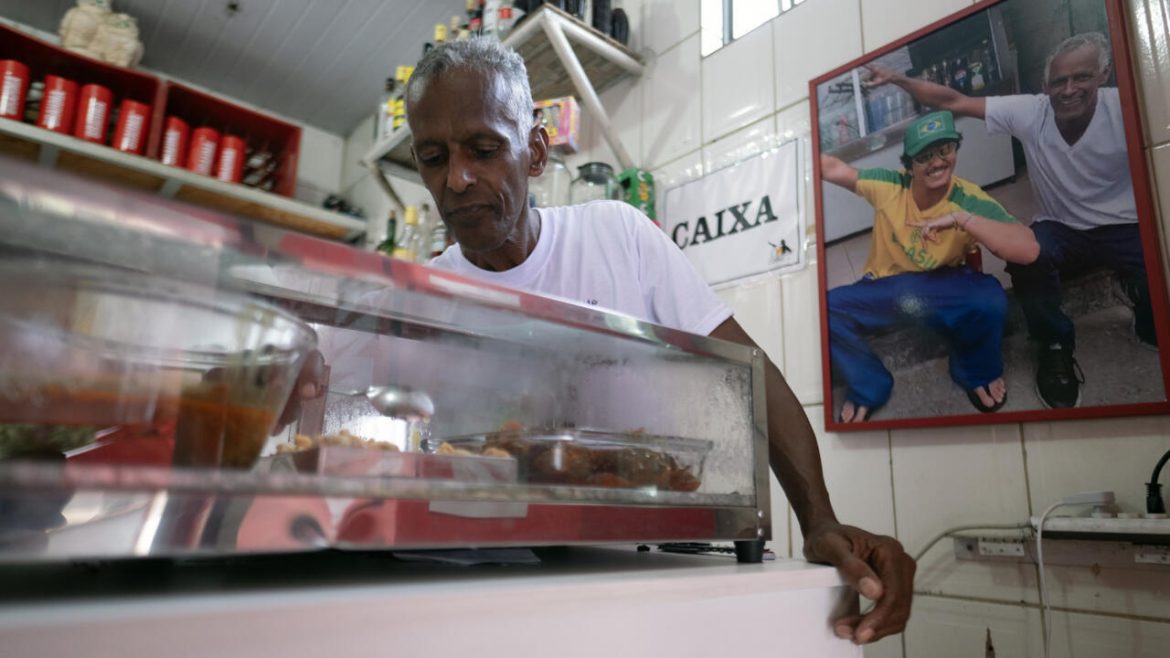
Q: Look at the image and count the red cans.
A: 7